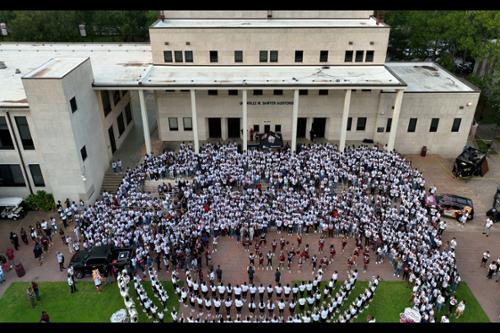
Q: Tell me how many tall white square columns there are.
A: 6